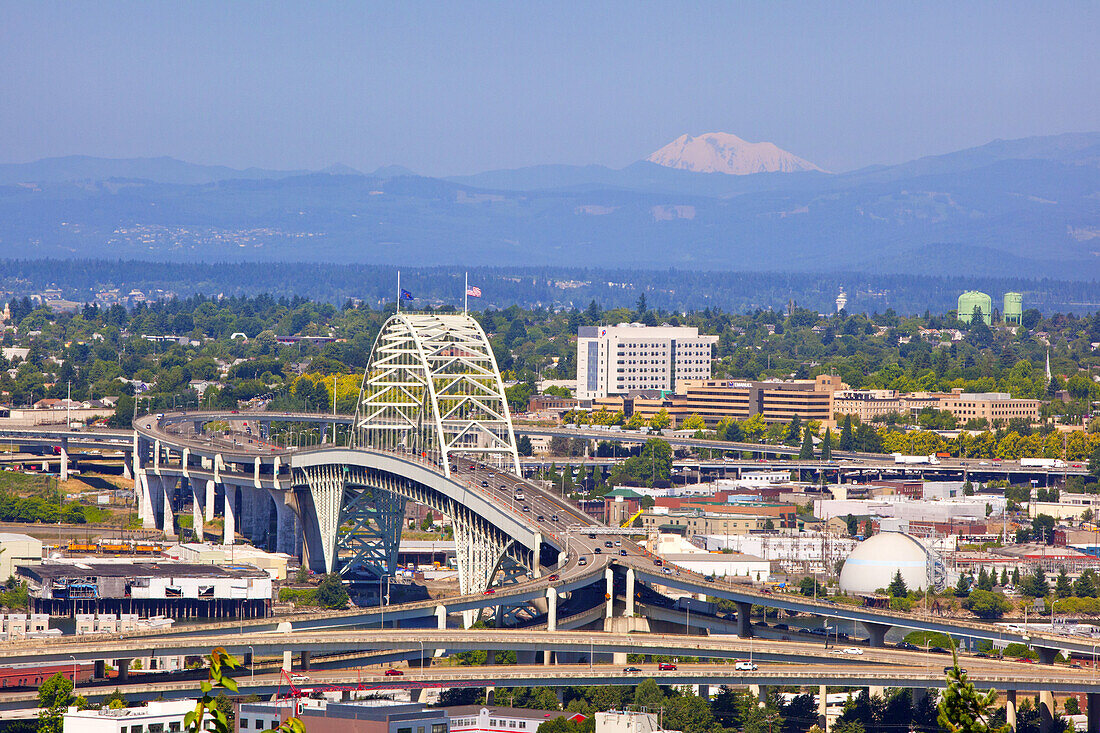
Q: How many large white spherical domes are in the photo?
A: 1